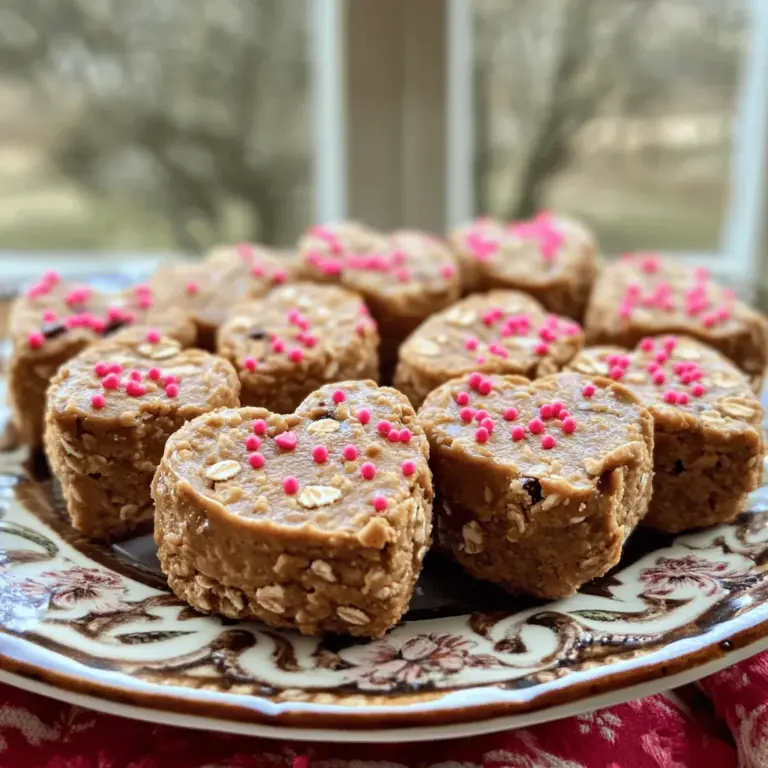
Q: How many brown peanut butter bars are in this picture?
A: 11